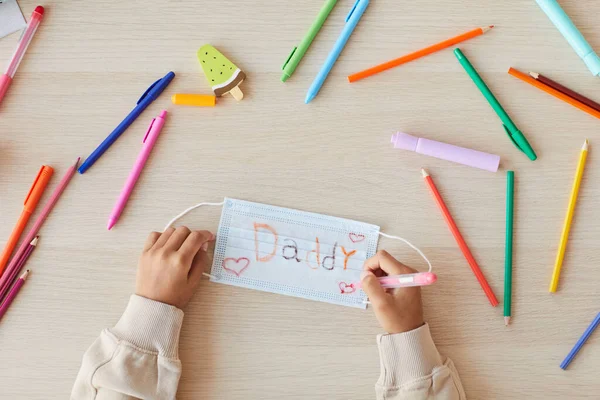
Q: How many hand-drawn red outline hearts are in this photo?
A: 3